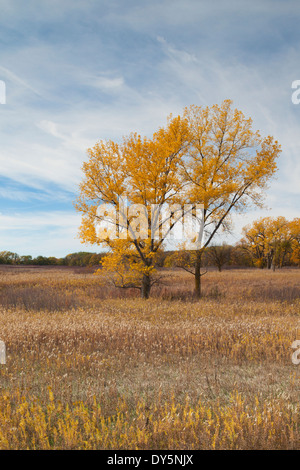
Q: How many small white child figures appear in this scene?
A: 0